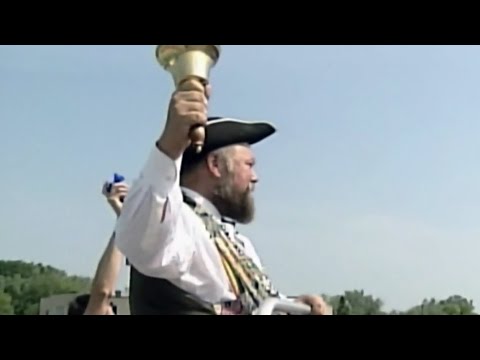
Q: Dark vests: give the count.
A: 1